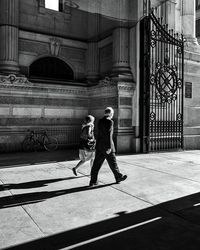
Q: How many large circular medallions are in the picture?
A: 1